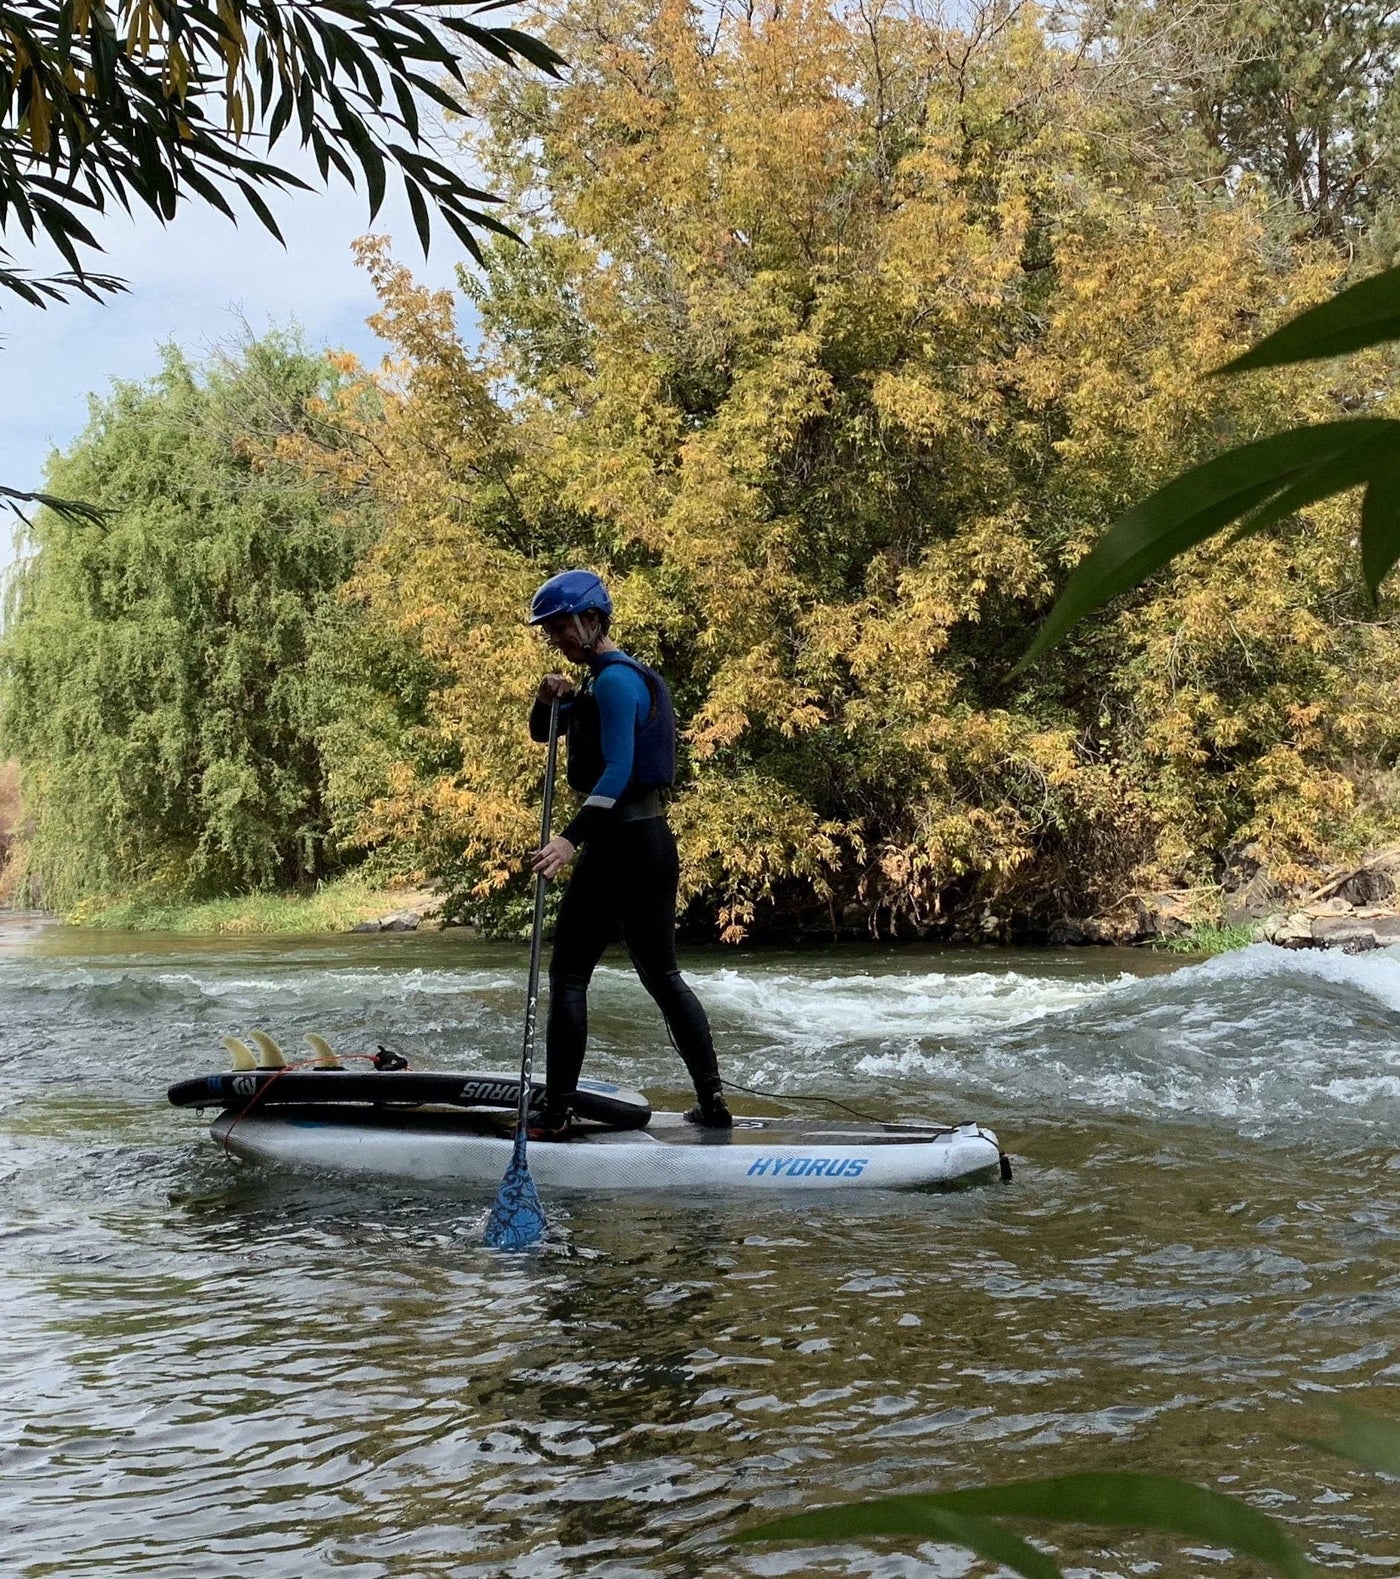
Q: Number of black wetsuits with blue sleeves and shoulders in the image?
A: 1